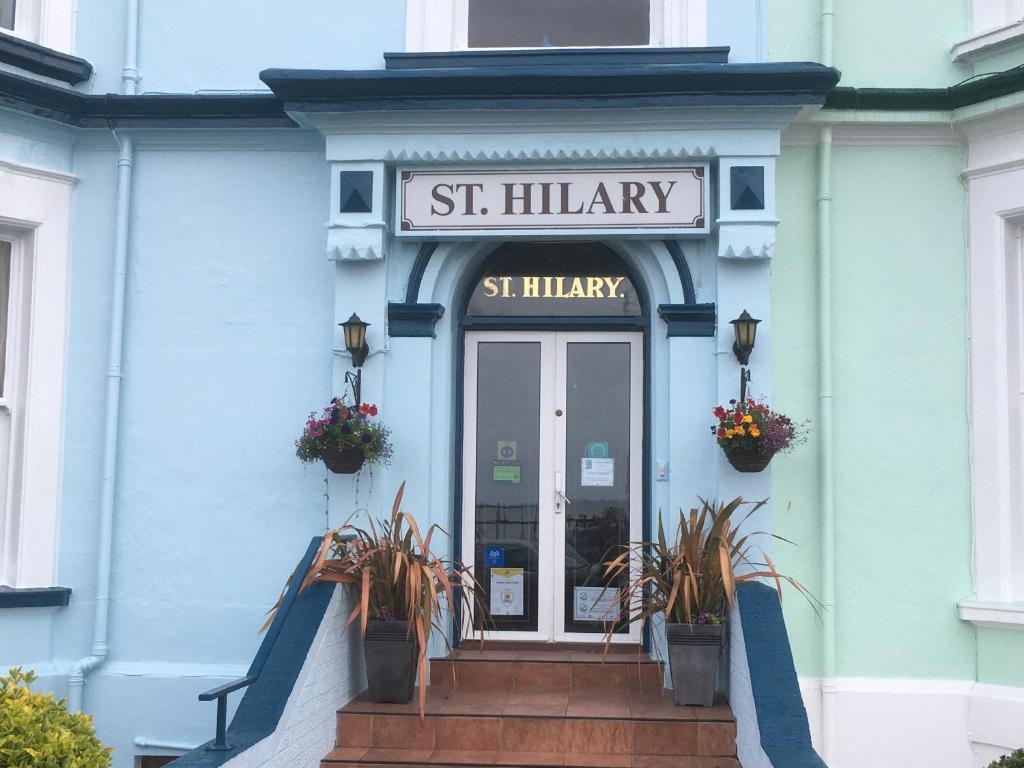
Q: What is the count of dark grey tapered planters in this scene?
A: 2